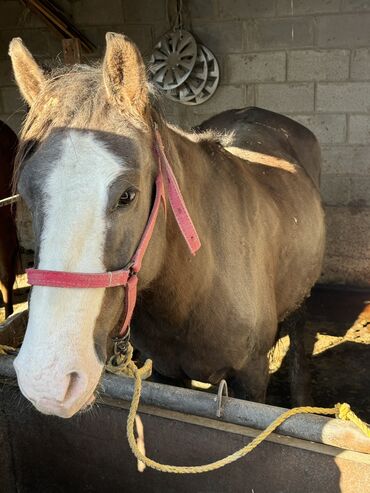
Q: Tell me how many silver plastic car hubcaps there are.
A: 3